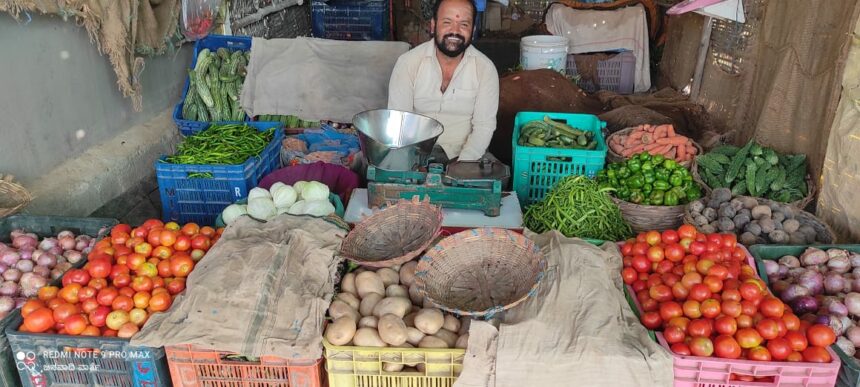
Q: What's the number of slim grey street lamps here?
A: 0